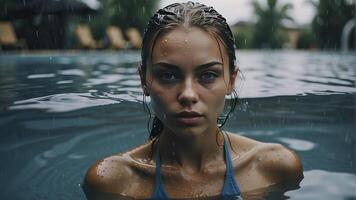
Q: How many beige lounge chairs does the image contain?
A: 4